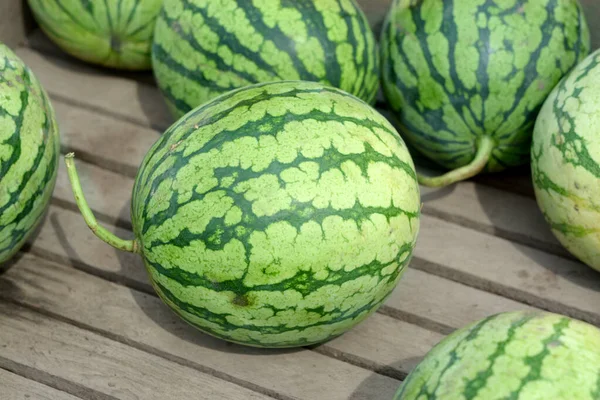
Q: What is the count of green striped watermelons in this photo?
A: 7